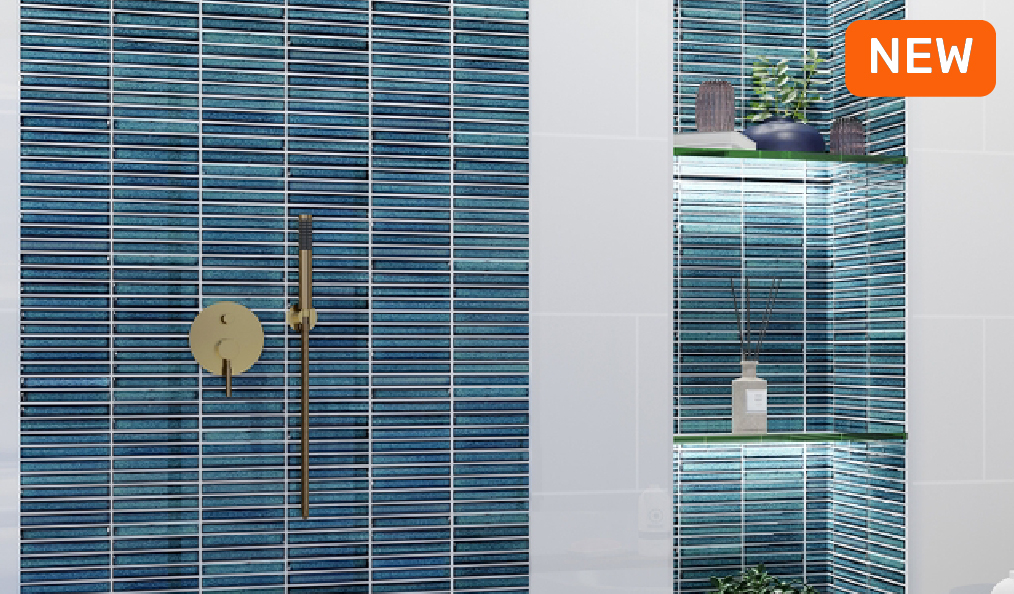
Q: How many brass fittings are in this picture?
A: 2